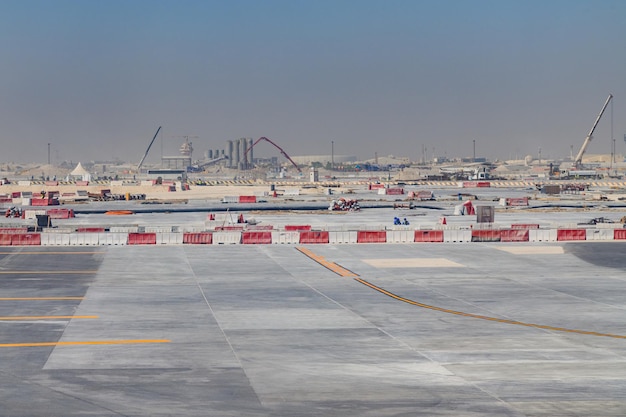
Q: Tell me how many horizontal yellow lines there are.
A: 5